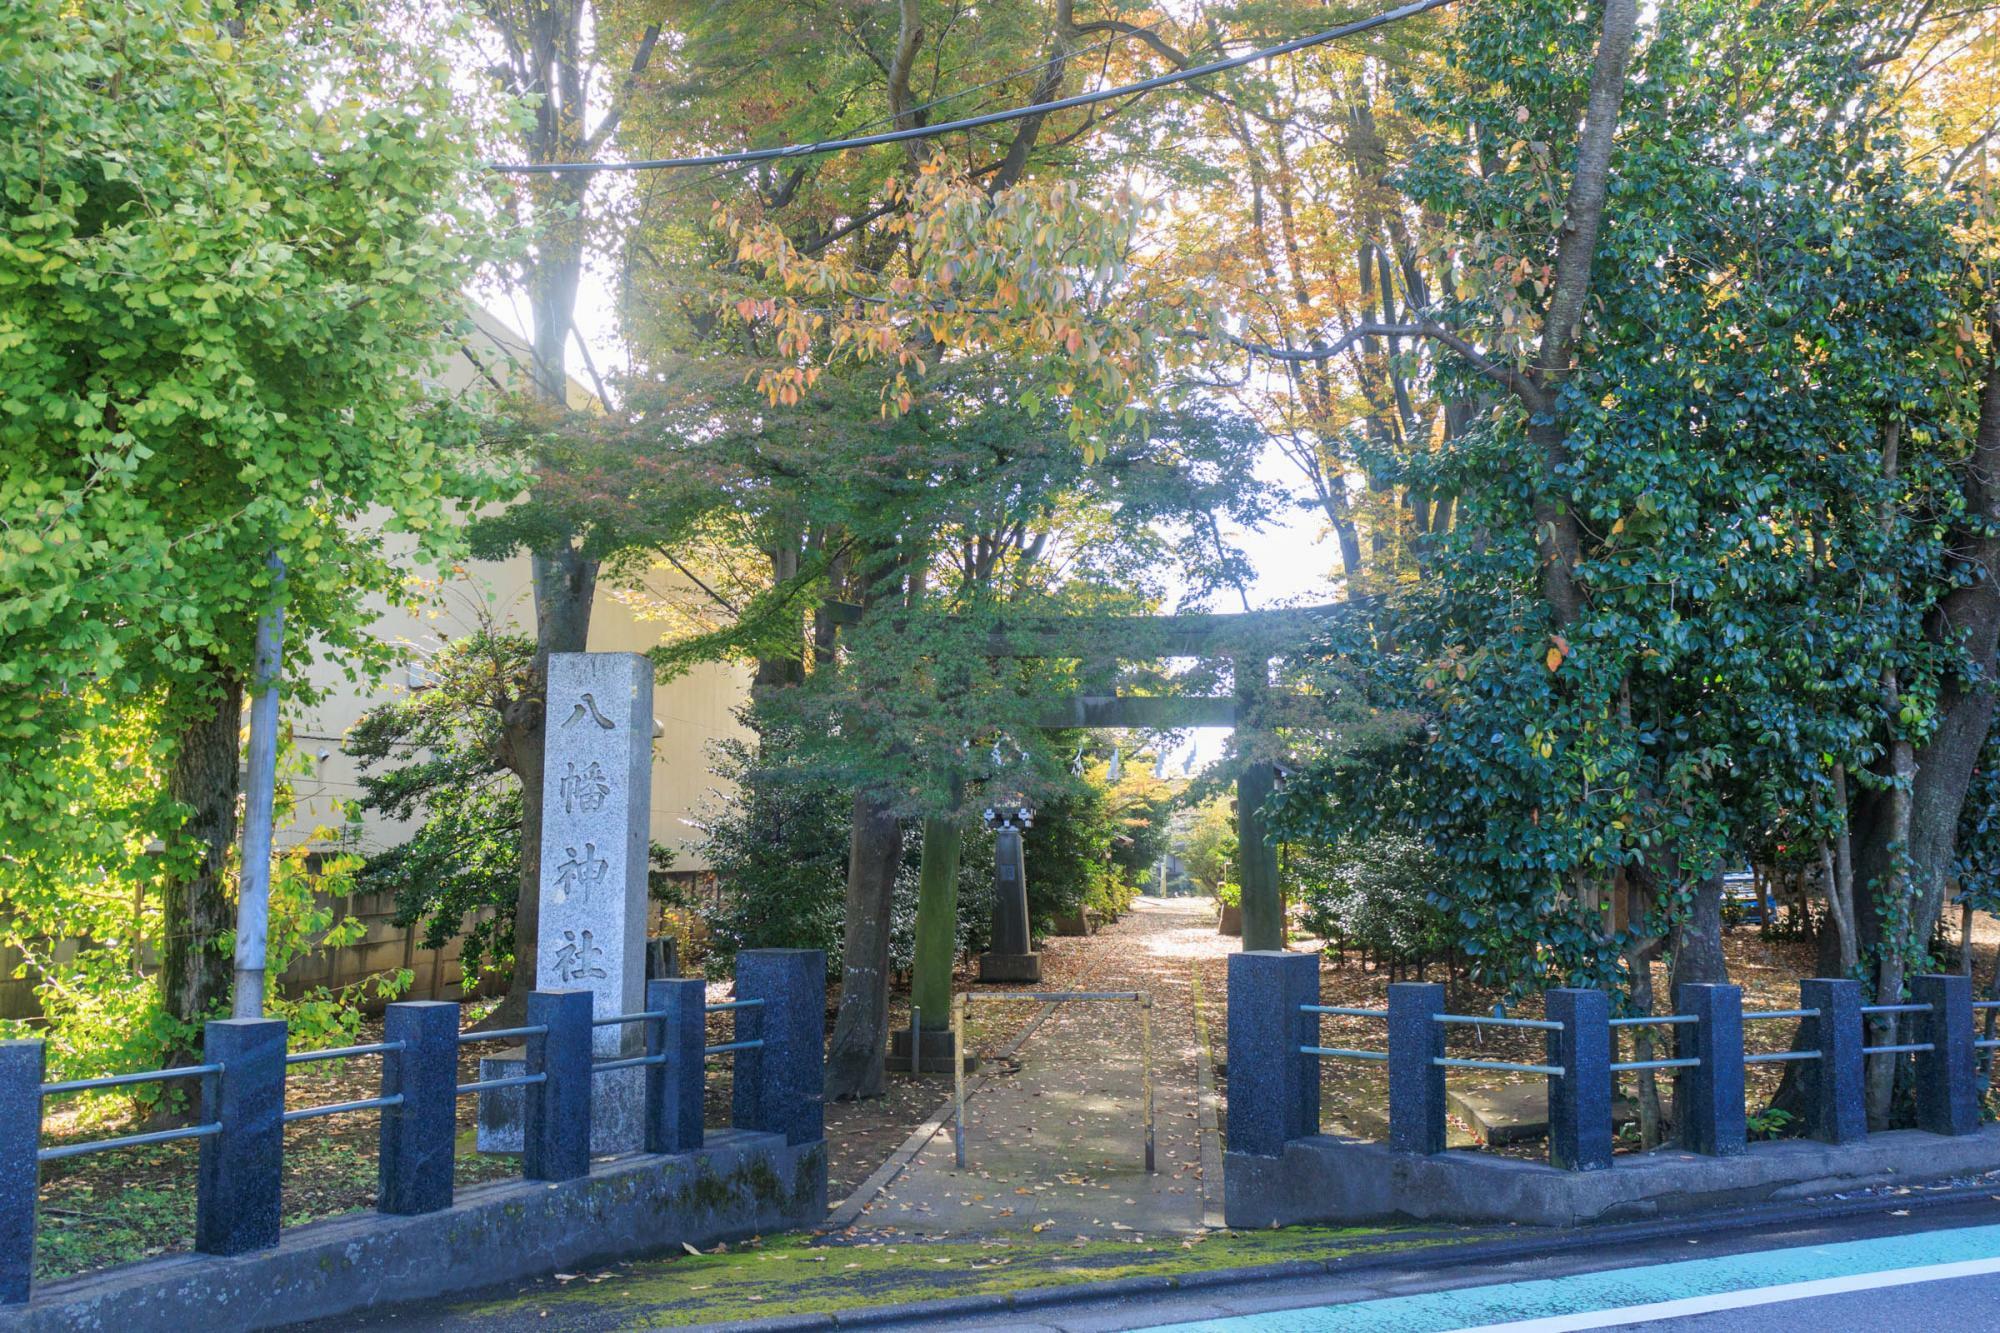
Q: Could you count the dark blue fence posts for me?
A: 12